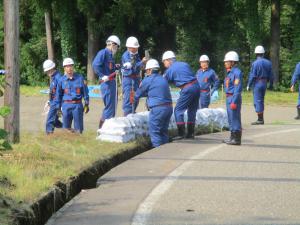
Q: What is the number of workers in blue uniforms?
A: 10